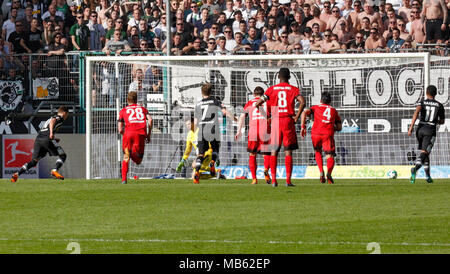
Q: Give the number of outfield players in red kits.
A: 4